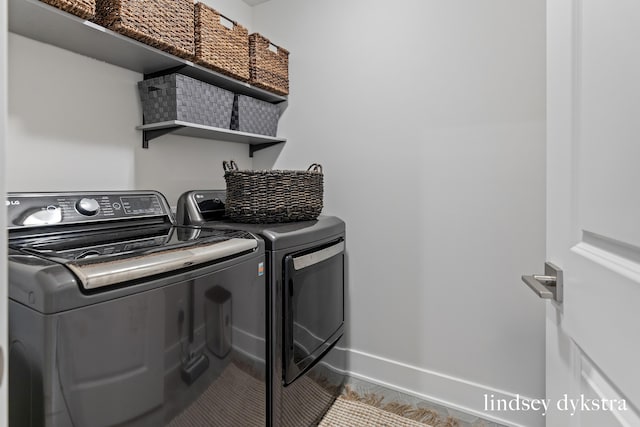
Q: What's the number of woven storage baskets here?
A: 7